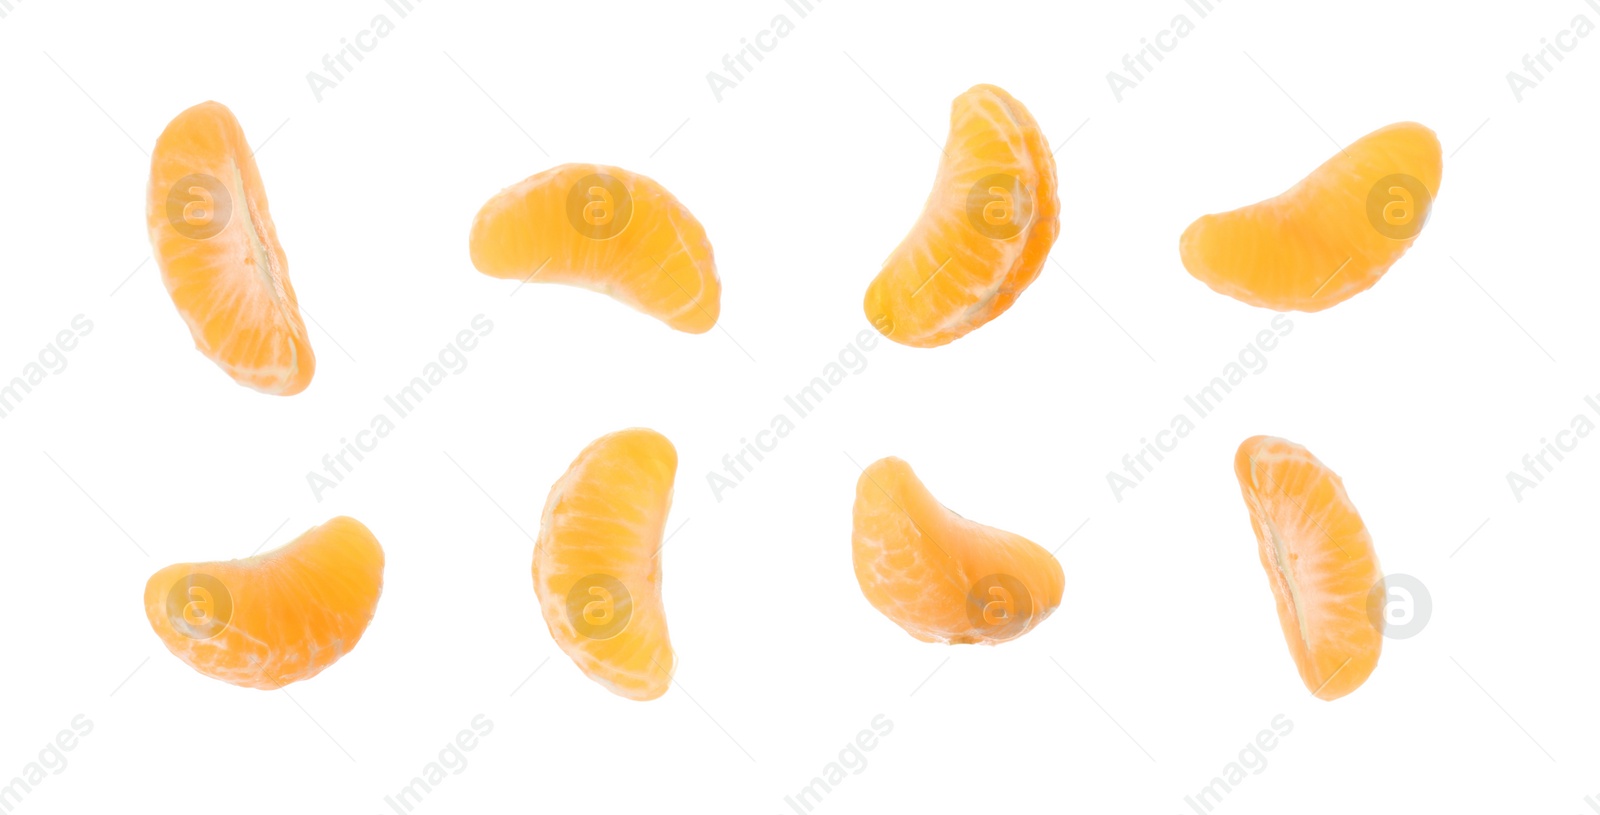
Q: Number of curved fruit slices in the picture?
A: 8